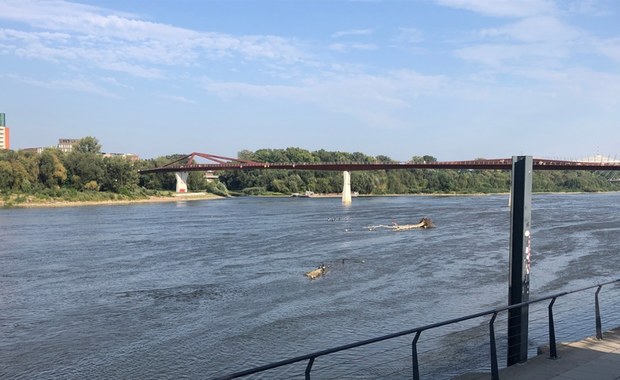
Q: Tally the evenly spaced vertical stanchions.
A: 5